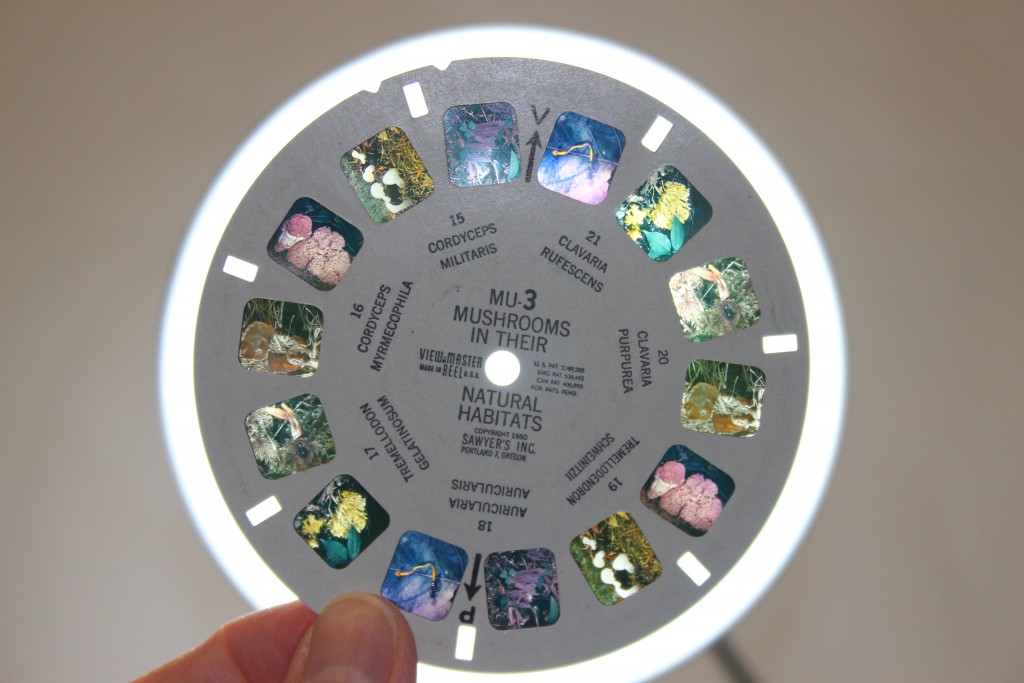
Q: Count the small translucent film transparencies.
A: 14